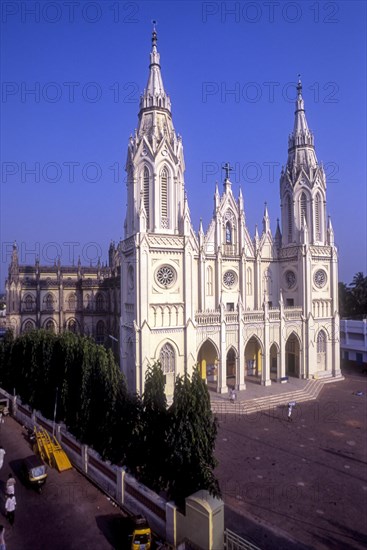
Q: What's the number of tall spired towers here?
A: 2